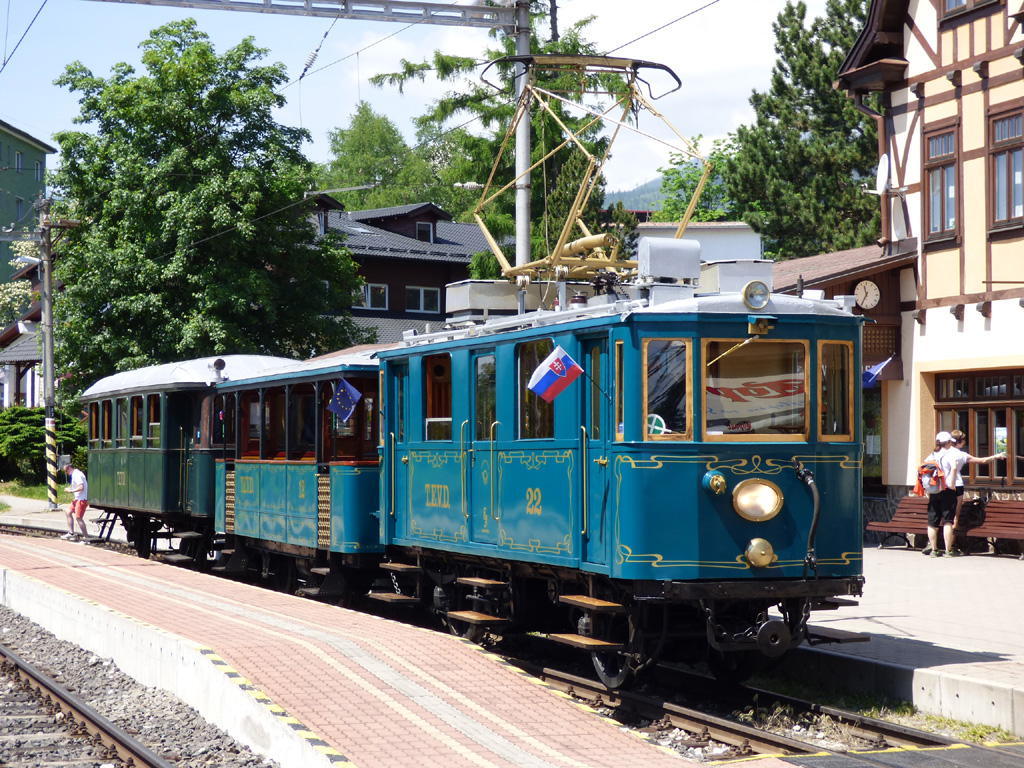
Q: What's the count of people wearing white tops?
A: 3